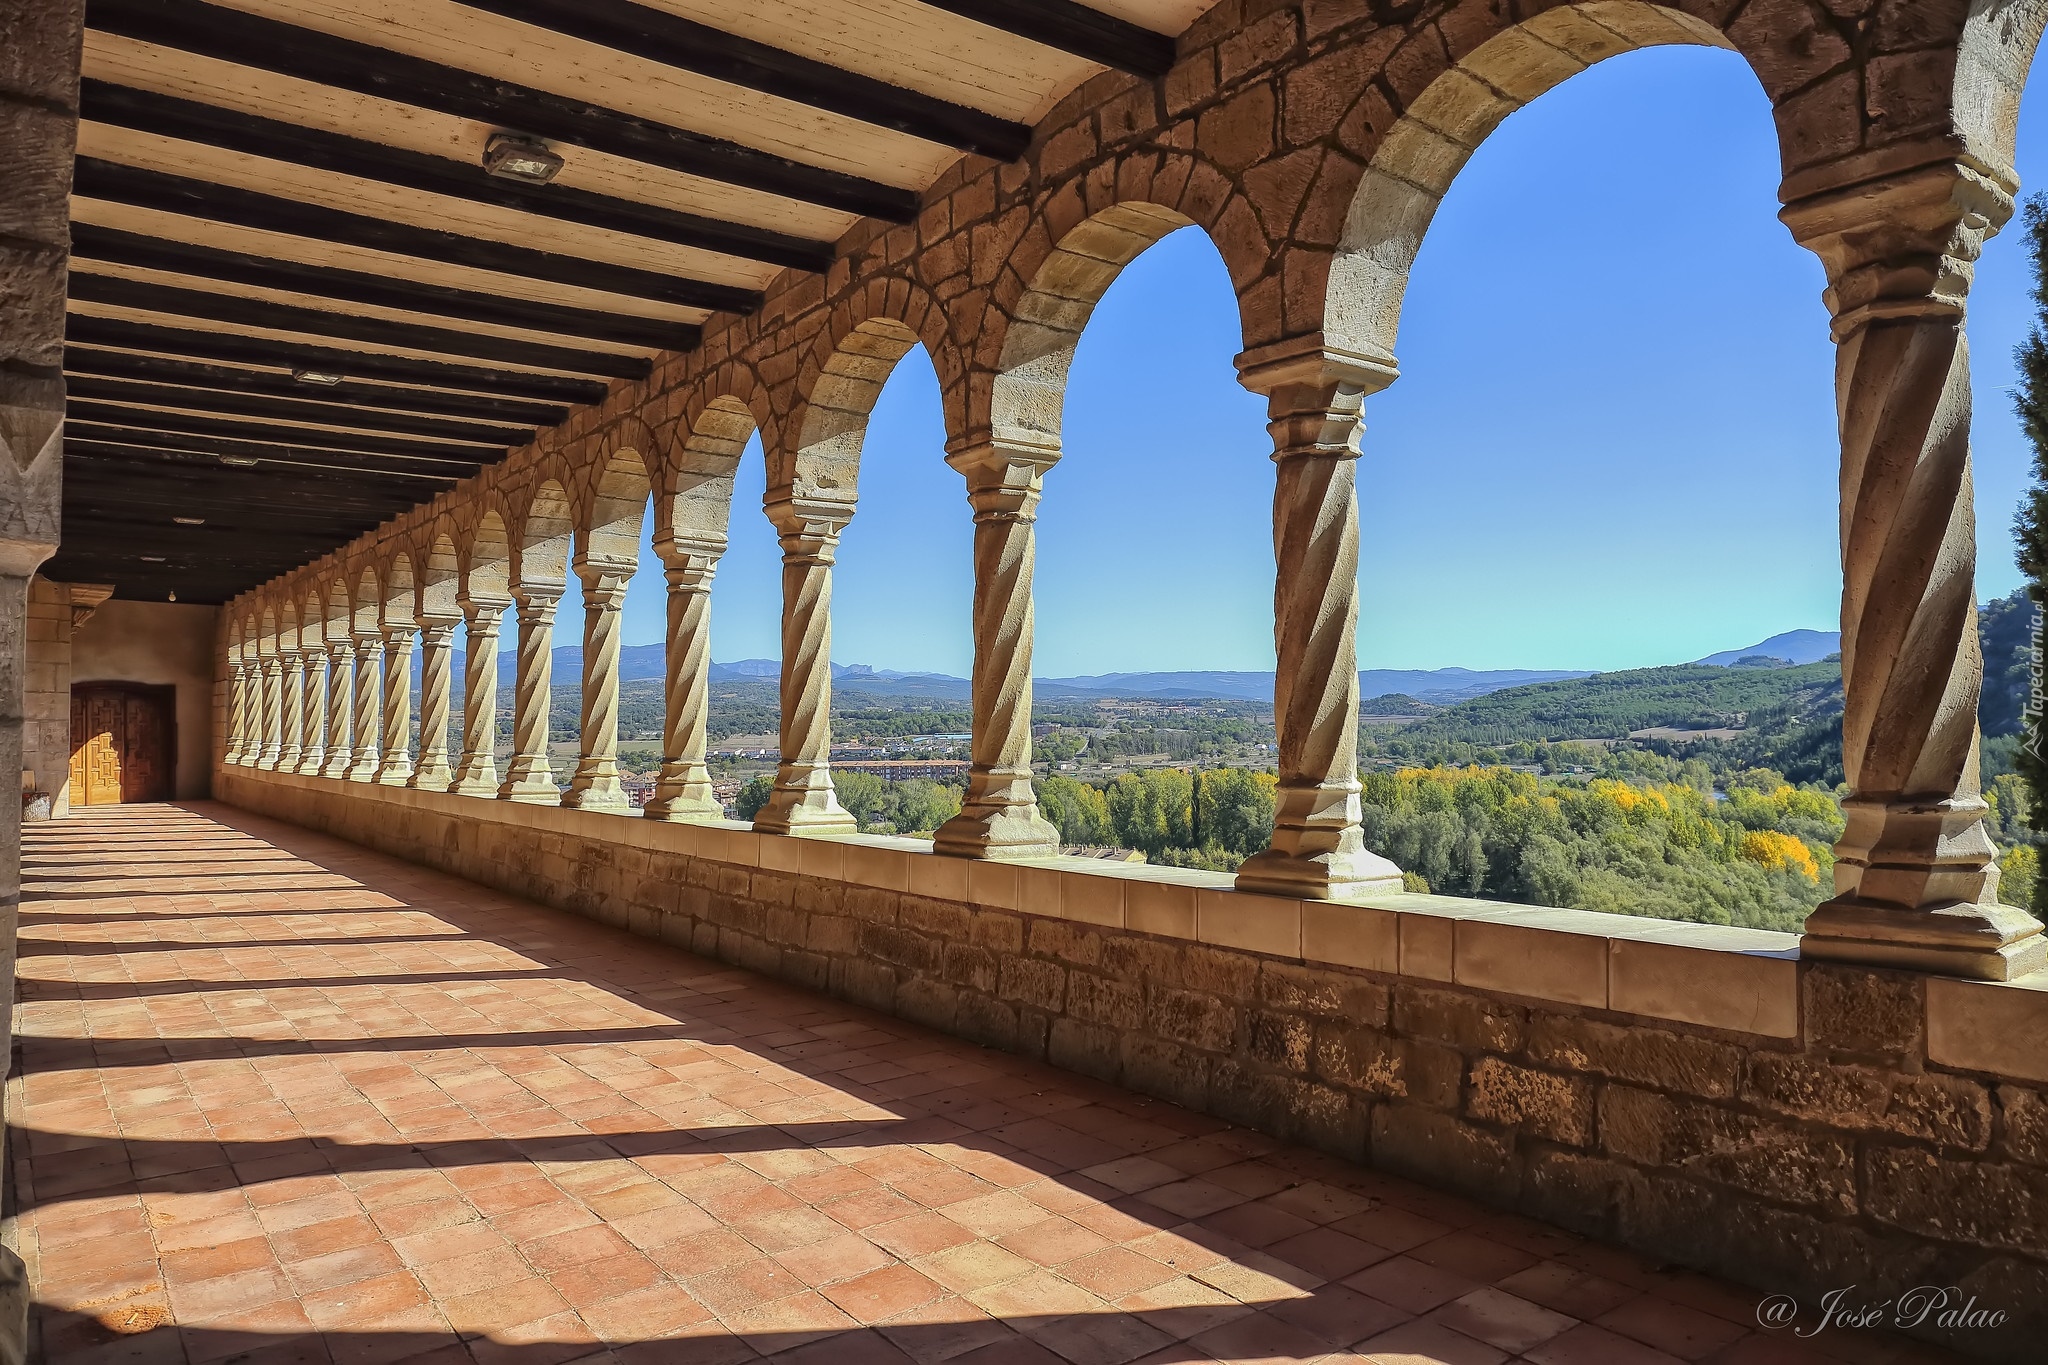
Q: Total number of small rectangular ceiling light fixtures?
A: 5